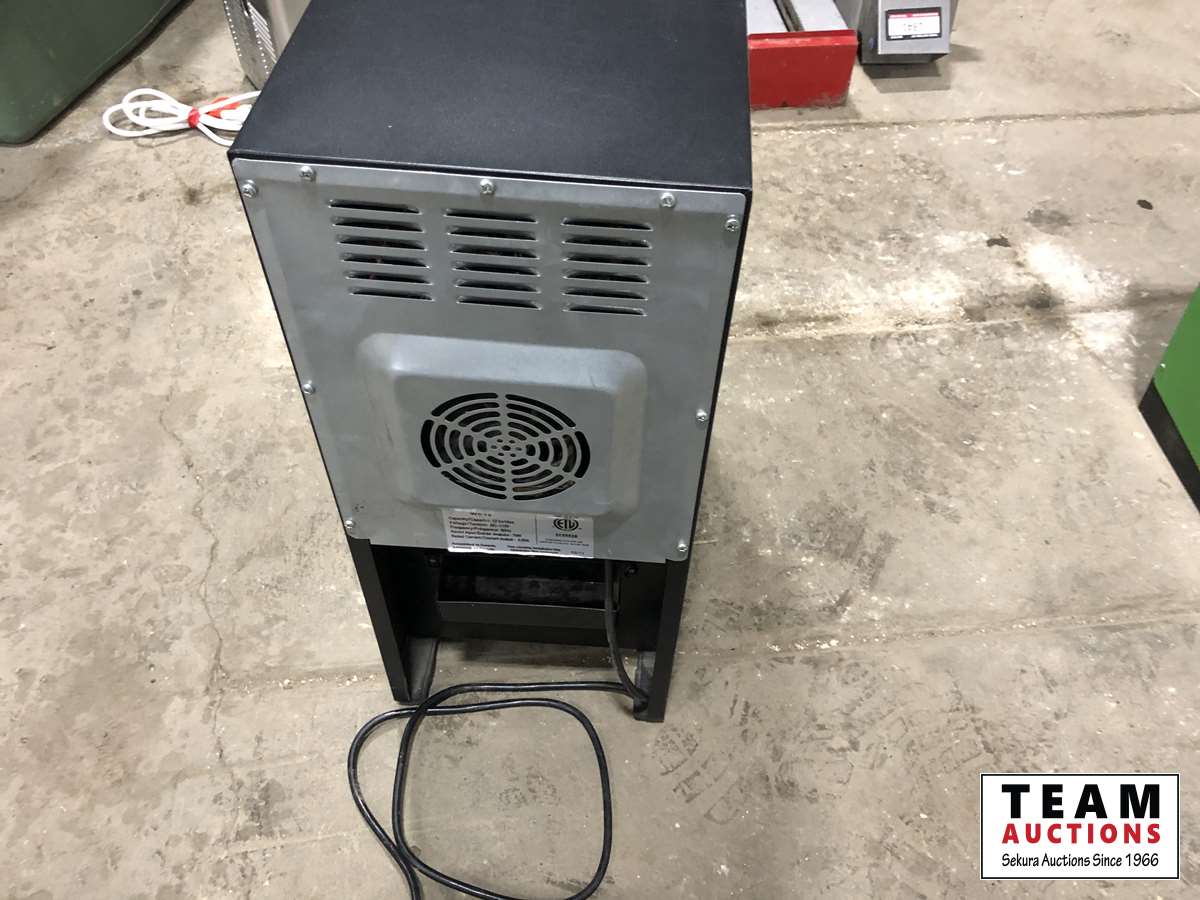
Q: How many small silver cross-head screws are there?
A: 9